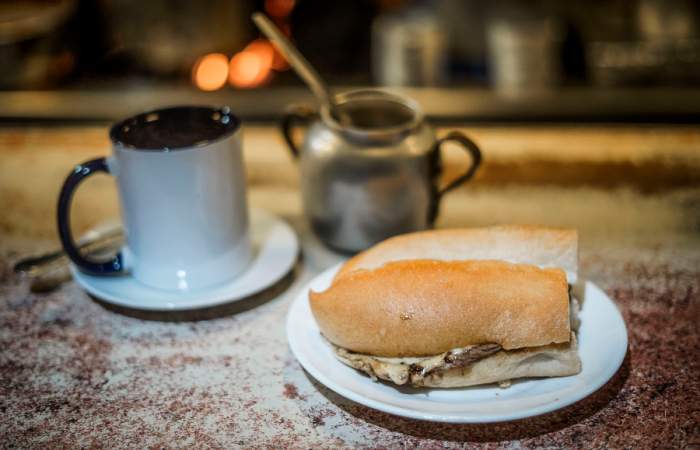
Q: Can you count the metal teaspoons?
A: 2